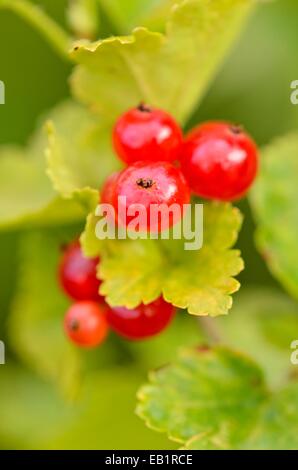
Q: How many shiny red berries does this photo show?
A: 7